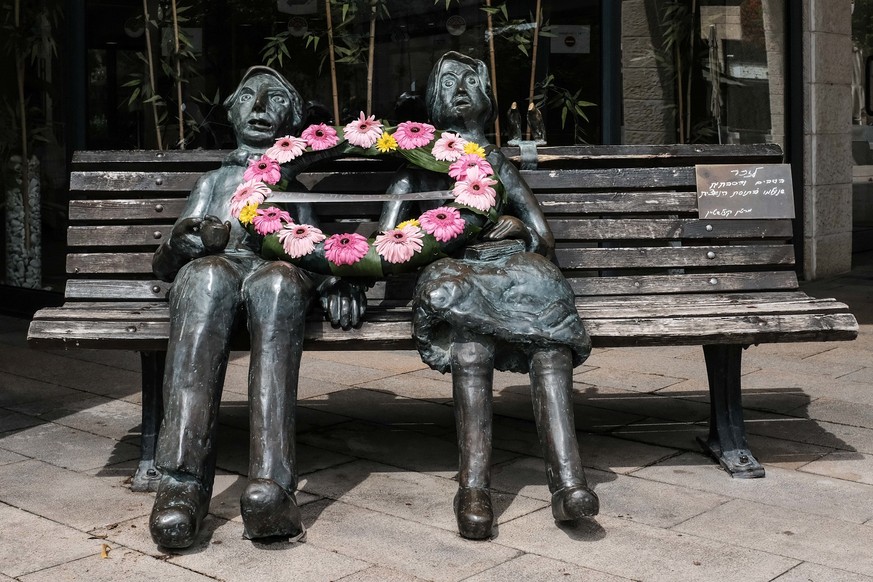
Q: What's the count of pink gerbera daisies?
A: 14